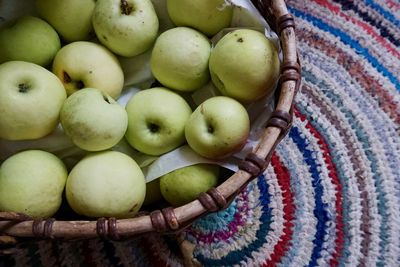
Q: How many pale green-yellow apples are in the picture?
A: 14